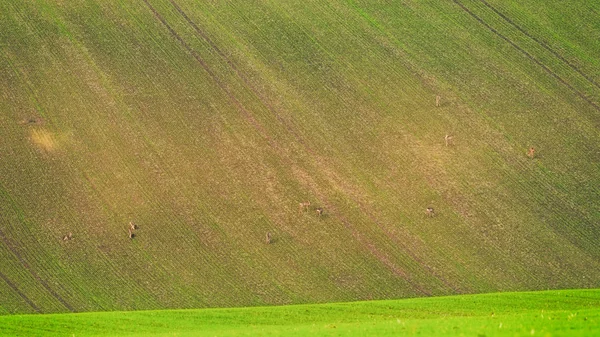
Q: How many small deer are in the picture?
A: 10